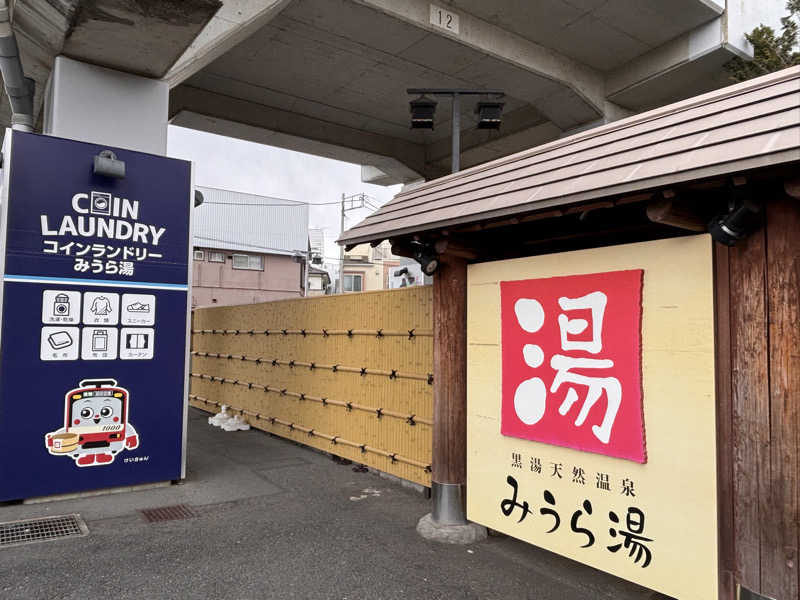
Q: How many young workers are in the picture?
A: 0